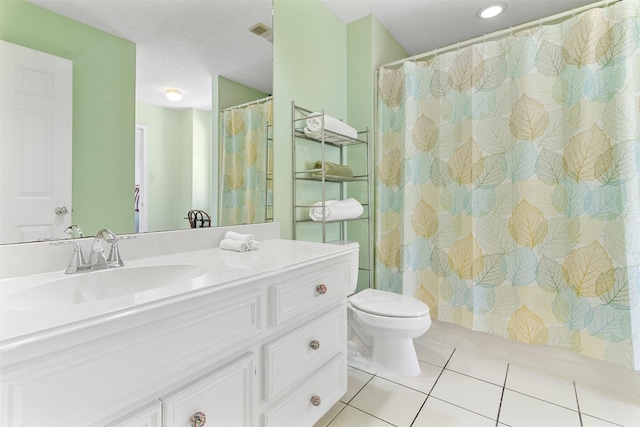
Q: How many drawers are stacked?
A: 3